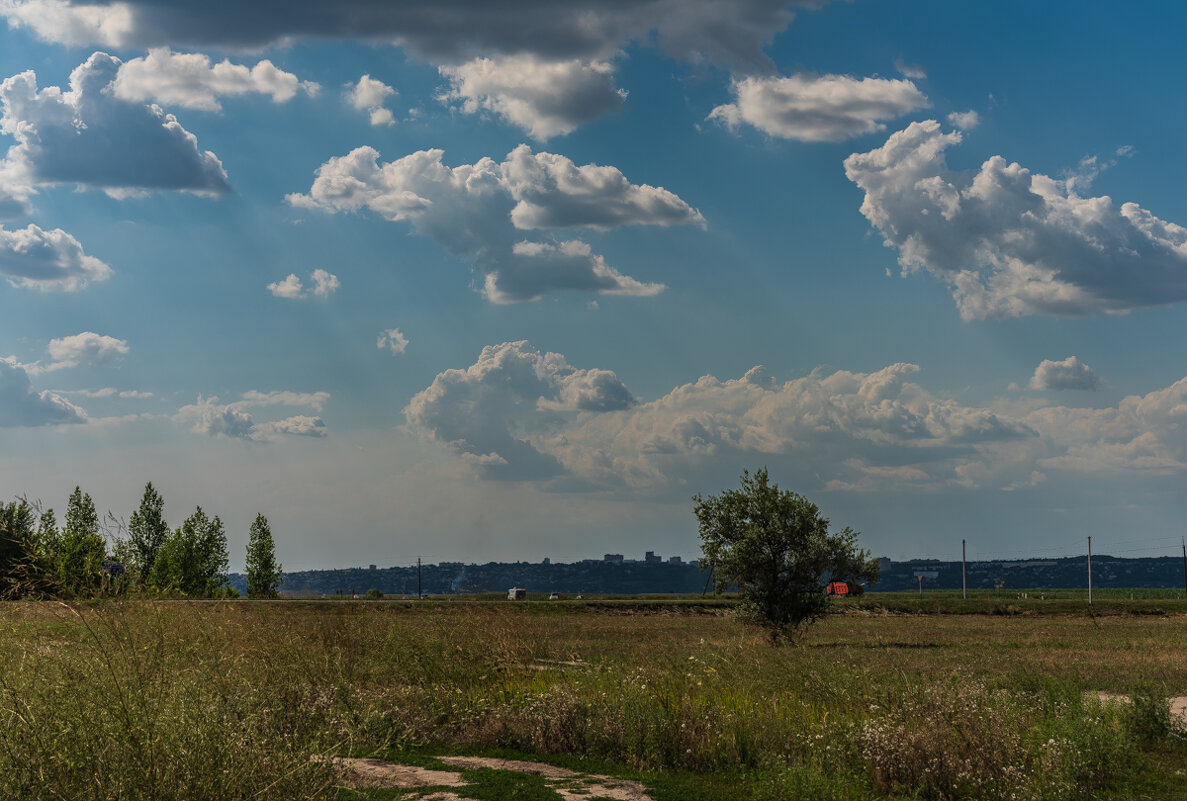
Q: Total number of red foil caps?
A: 0